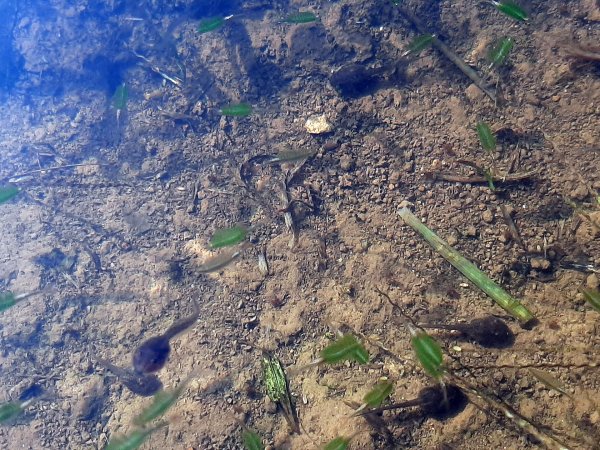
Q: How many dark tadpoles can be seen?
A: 5